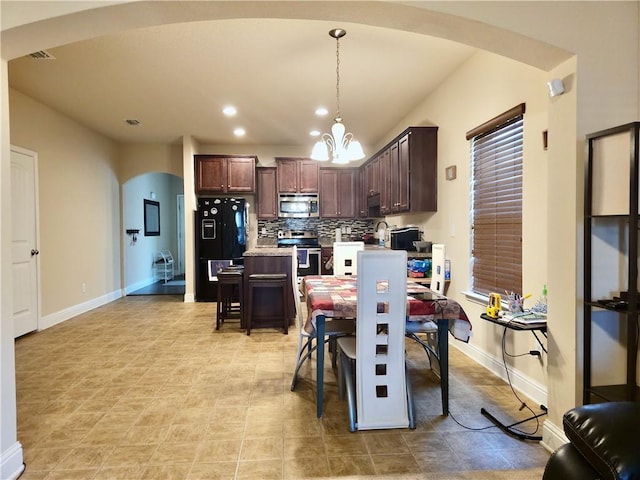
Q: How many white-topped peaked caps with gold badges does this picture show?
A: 0